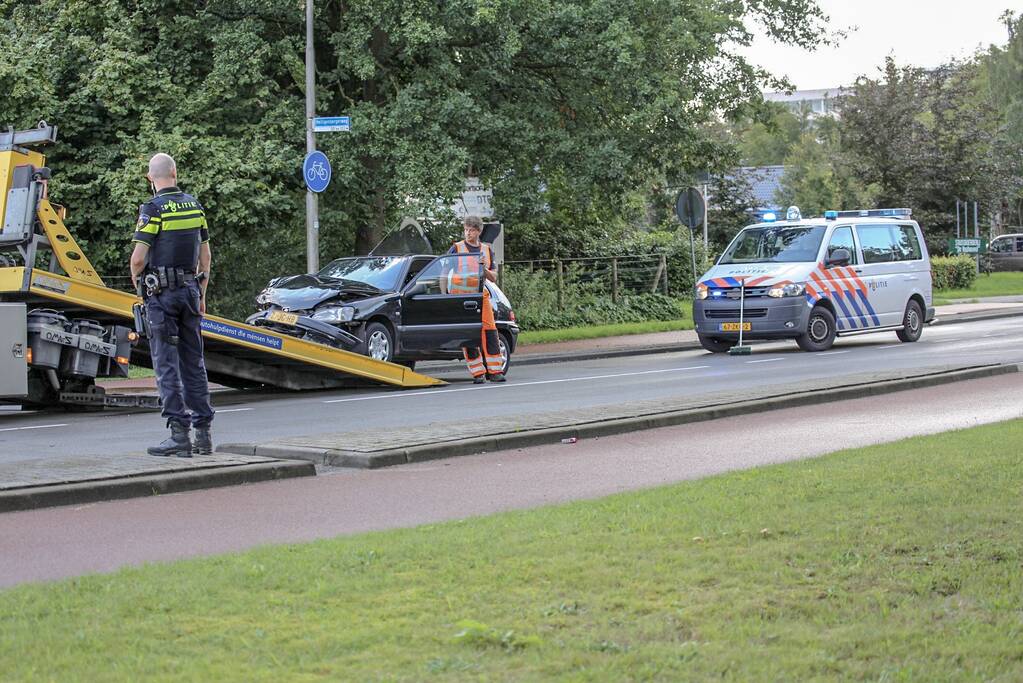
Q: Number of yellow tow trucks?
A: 1